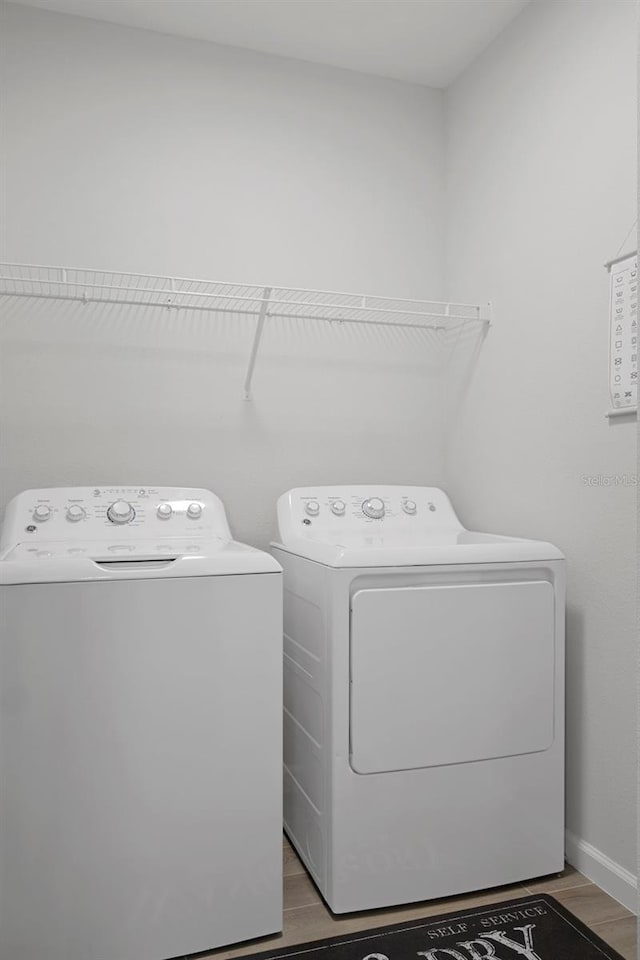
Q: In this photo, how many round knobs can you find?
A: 9